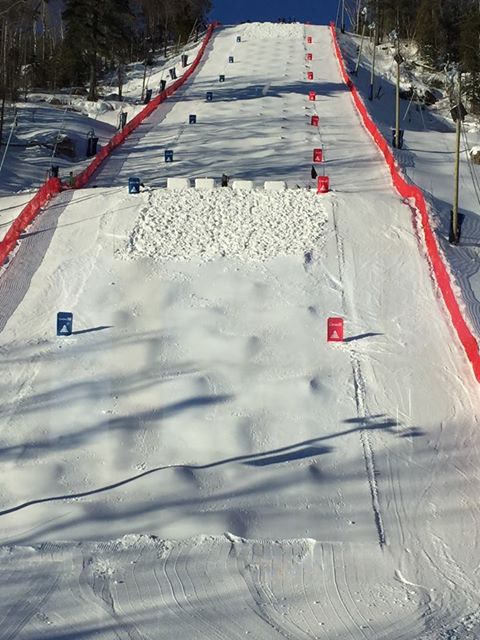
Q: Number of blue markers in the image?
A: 8